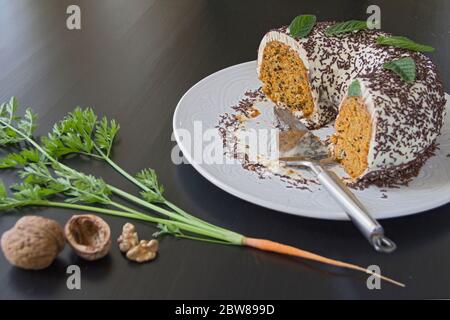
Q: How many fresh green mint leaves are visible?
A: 5